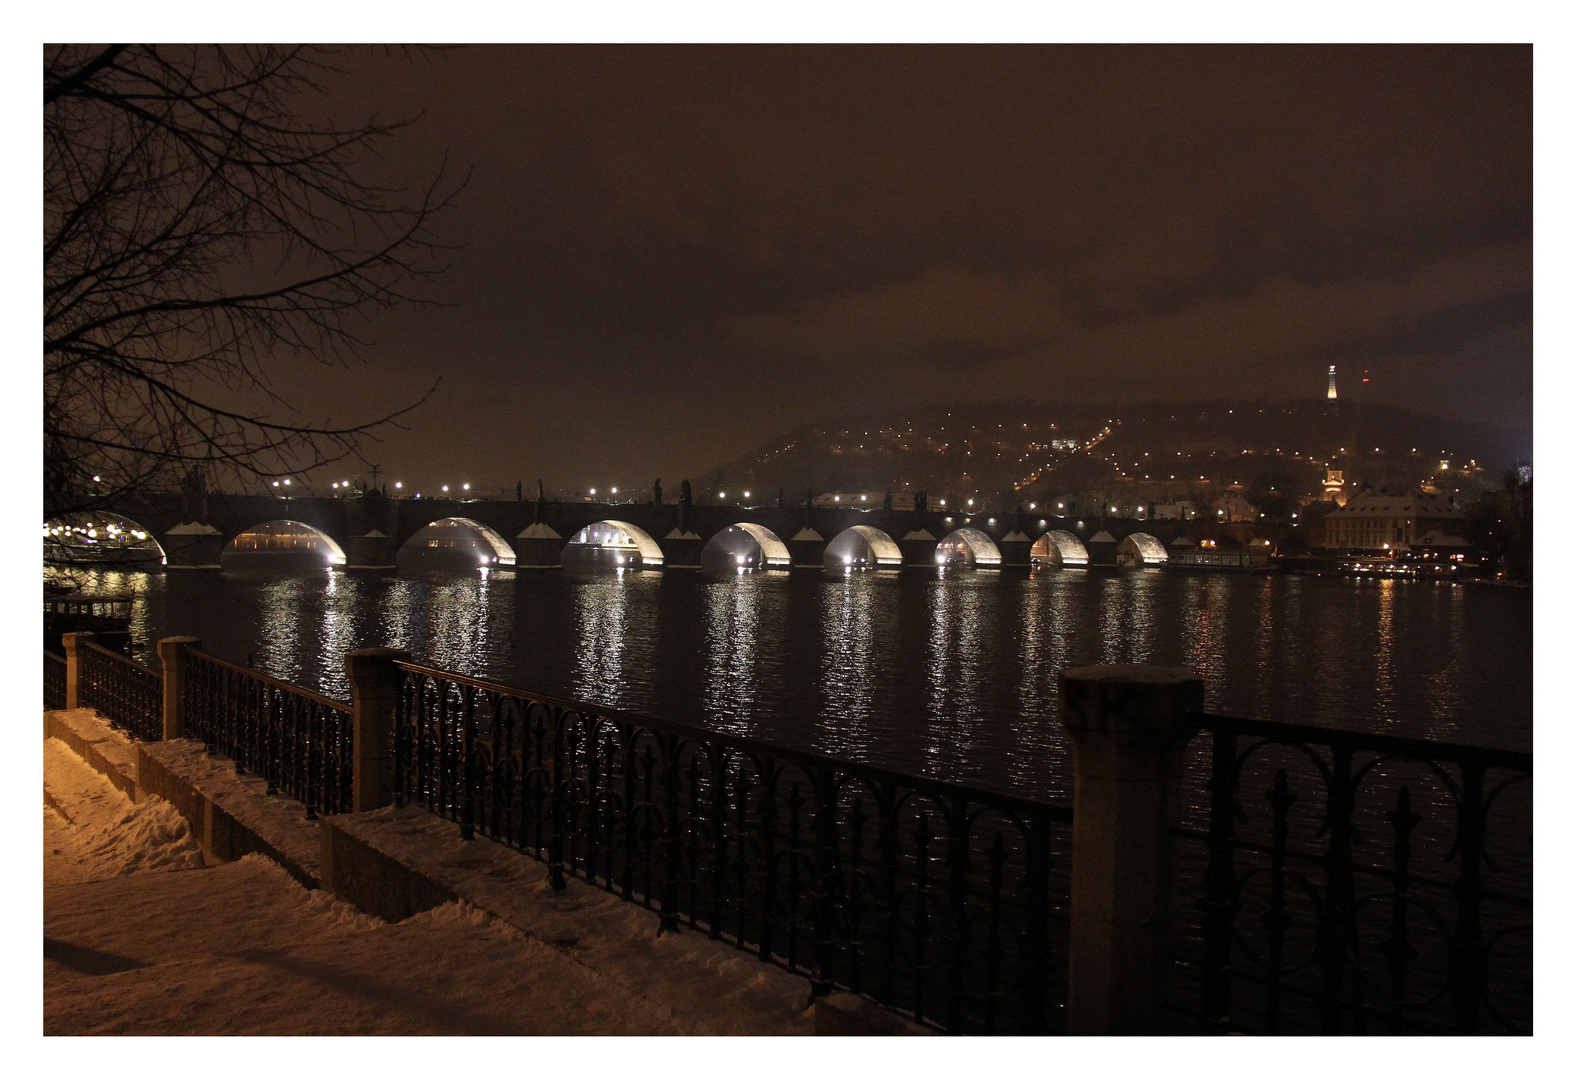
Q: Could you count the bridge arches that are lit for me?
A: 9